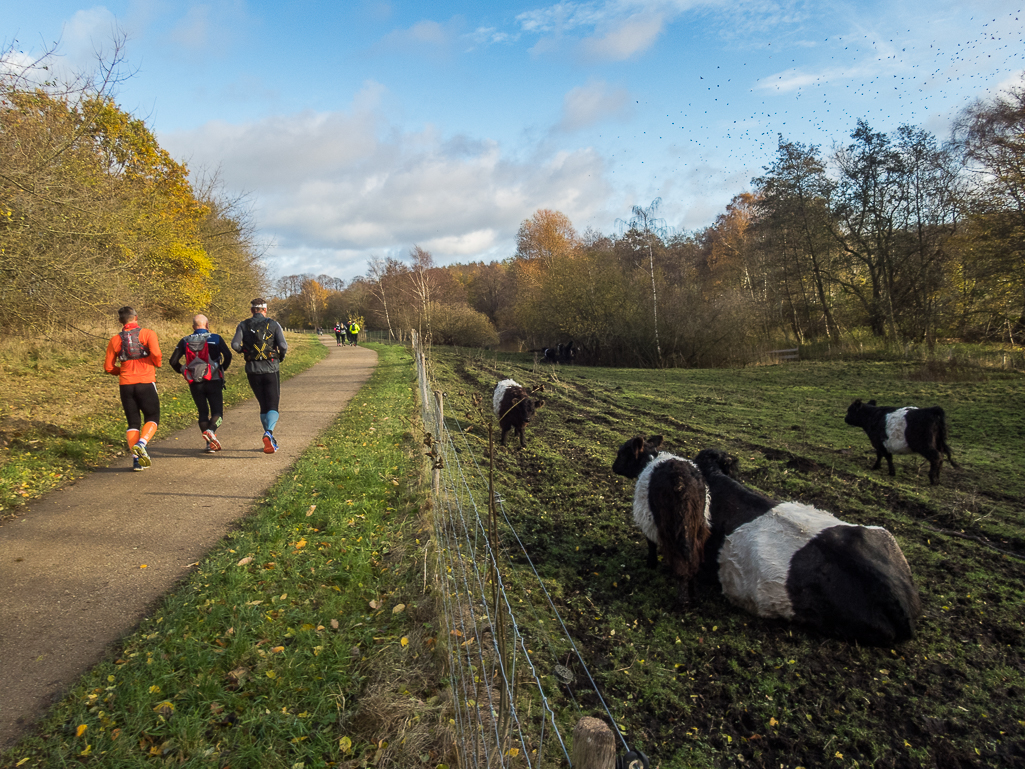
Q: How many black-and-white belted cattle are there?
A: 4